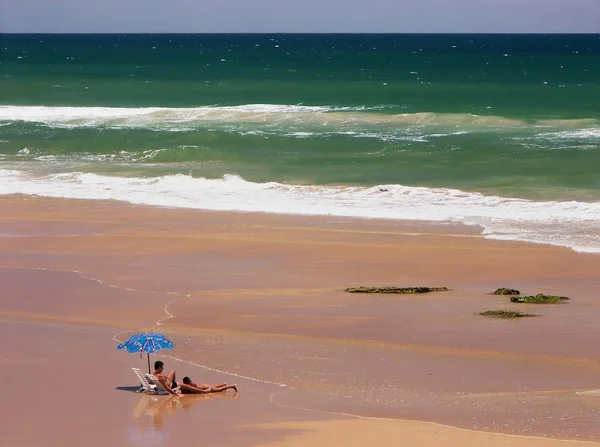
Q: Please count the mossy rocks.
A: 4